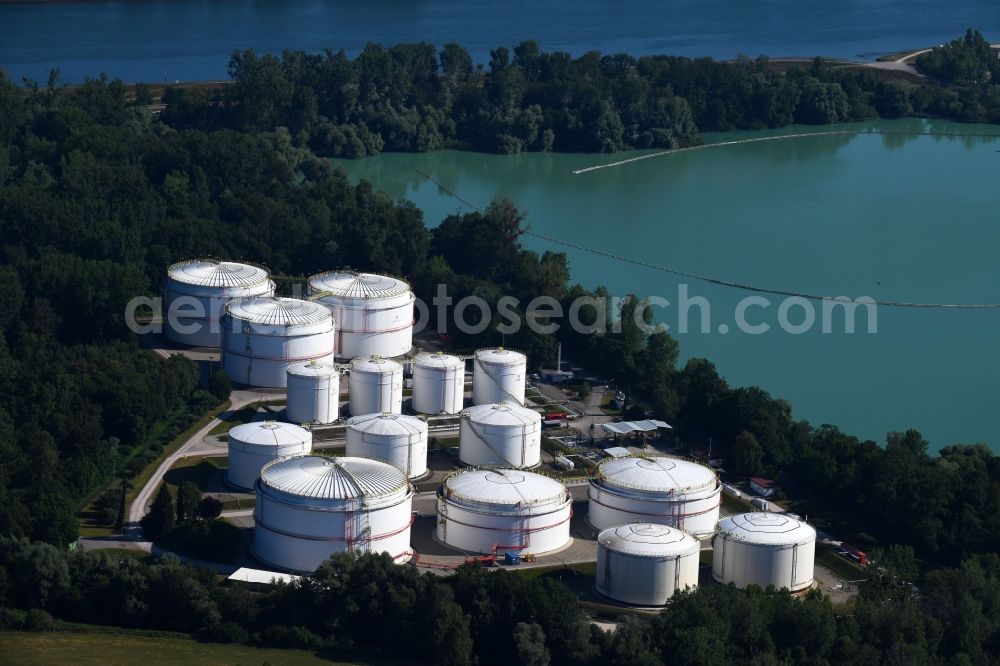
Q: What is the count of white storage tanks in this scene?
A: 15